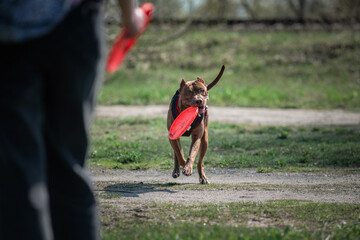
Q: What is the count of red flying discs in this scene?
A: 2